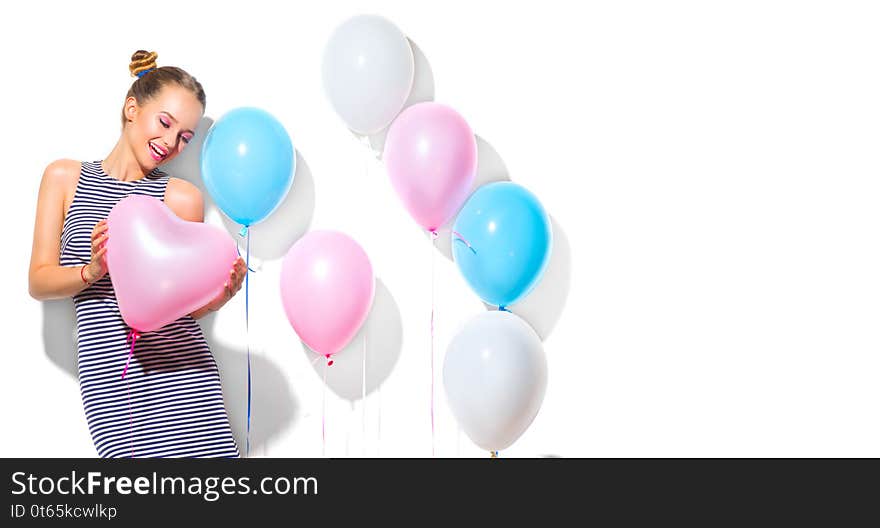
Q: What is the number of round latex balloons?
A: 6